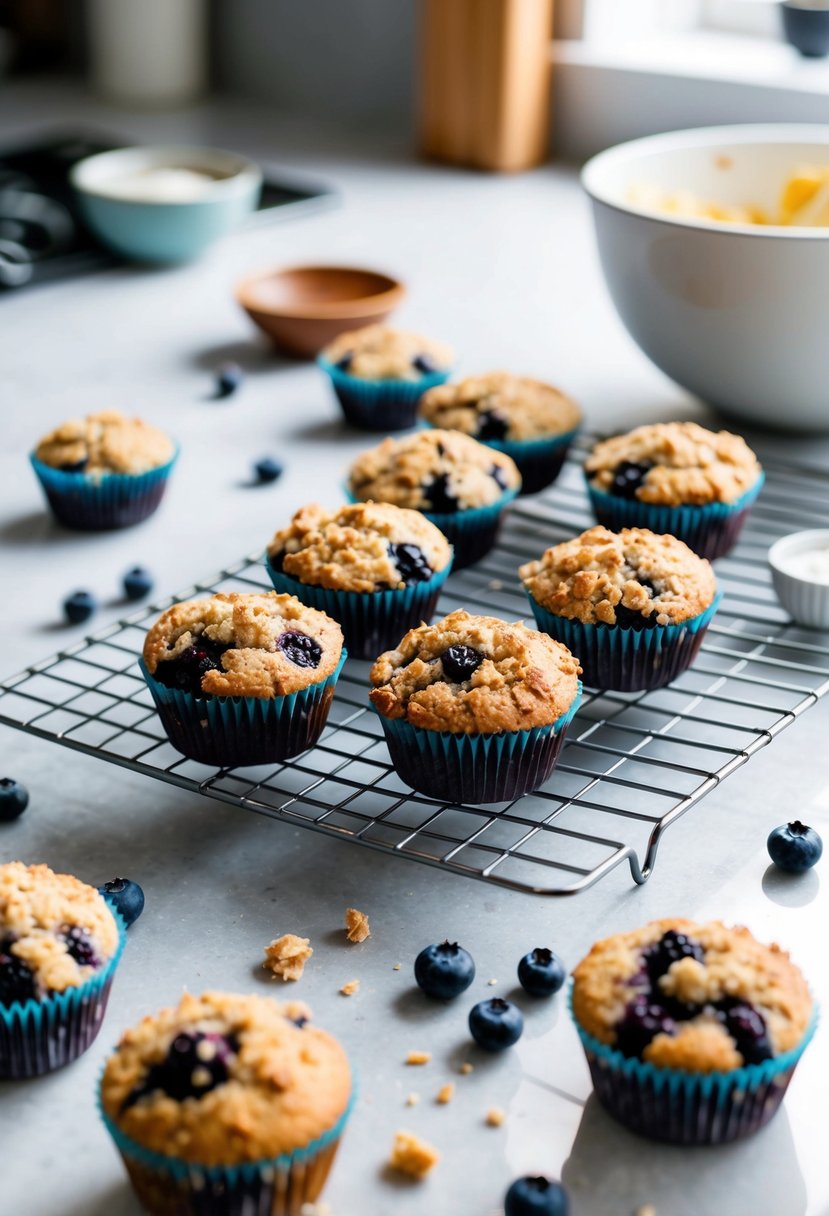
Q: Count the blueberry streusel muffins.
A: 12